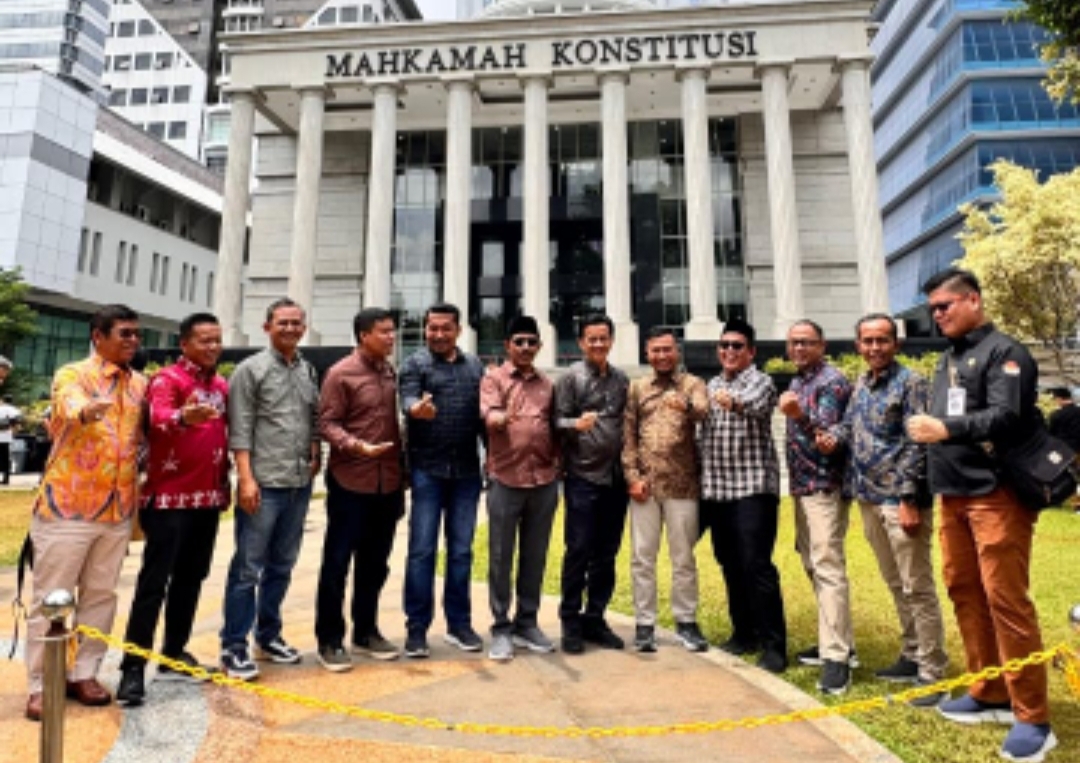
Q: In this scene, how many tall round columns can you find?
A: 9